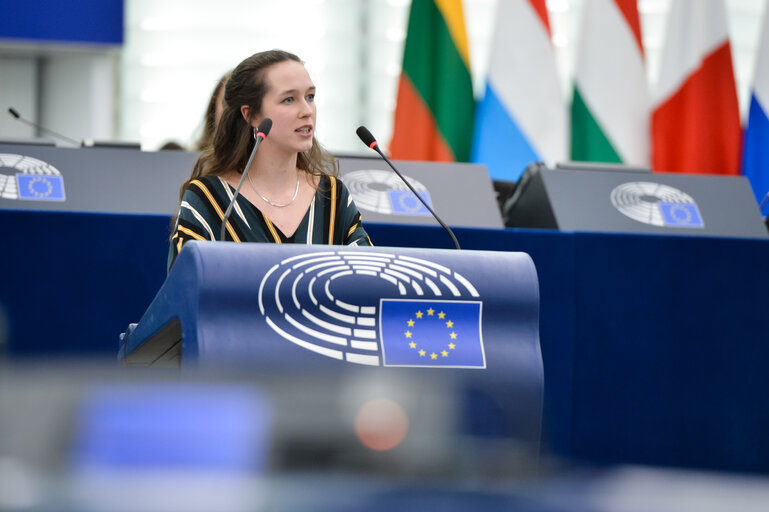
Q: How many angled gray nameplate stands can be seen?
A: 3